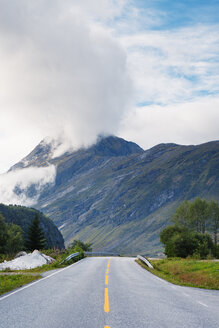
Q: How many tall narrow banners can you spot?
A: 0